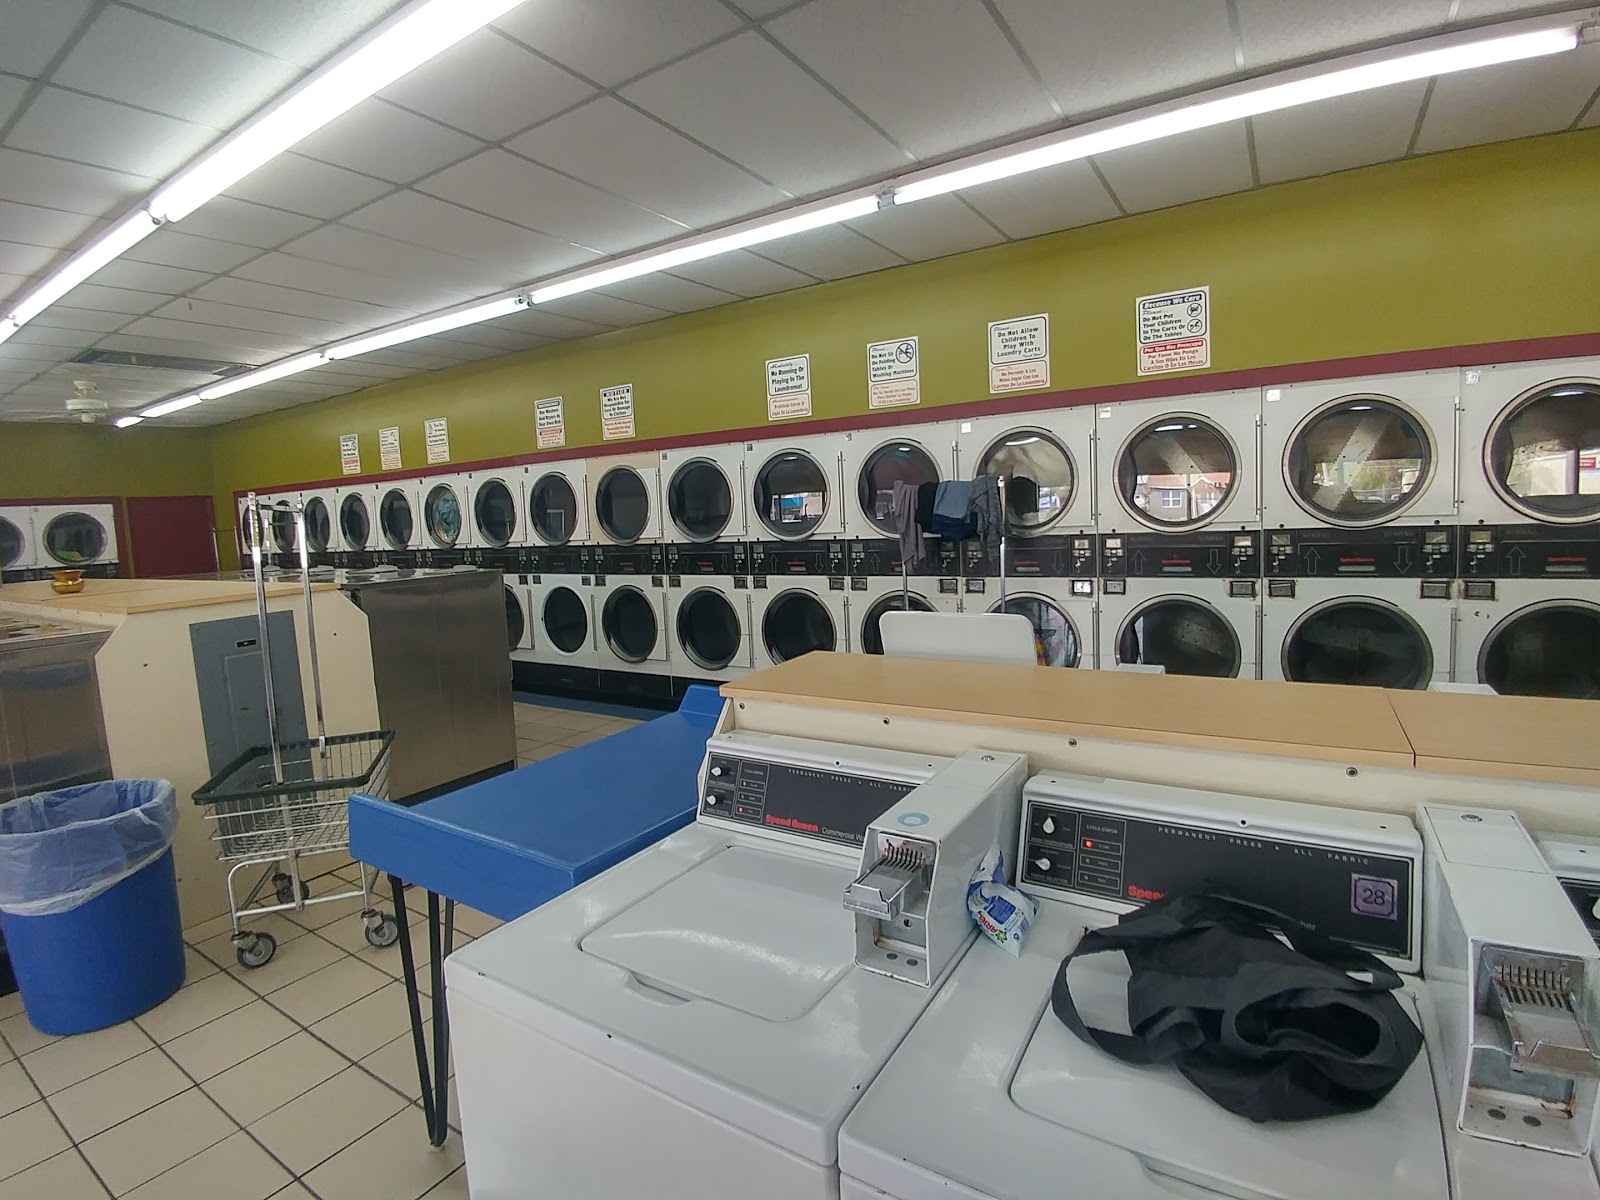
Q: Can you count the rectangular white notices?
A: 9